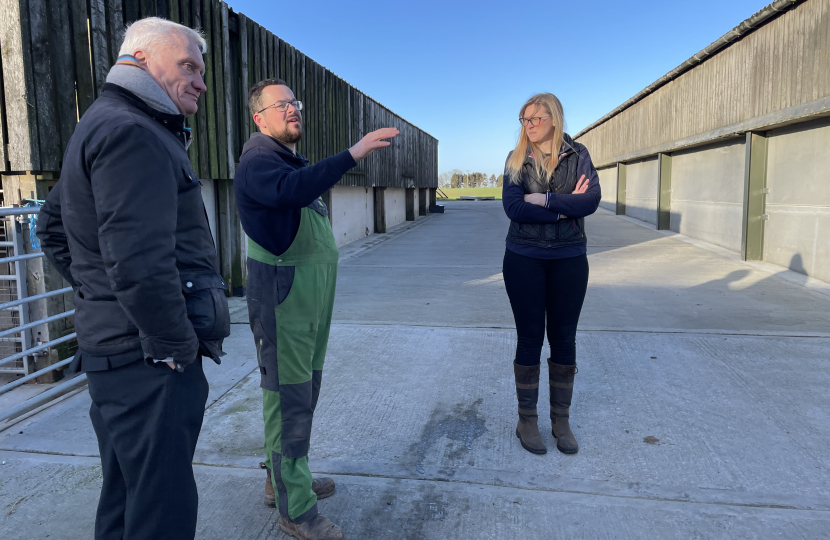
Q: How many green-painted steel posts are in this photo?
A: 3